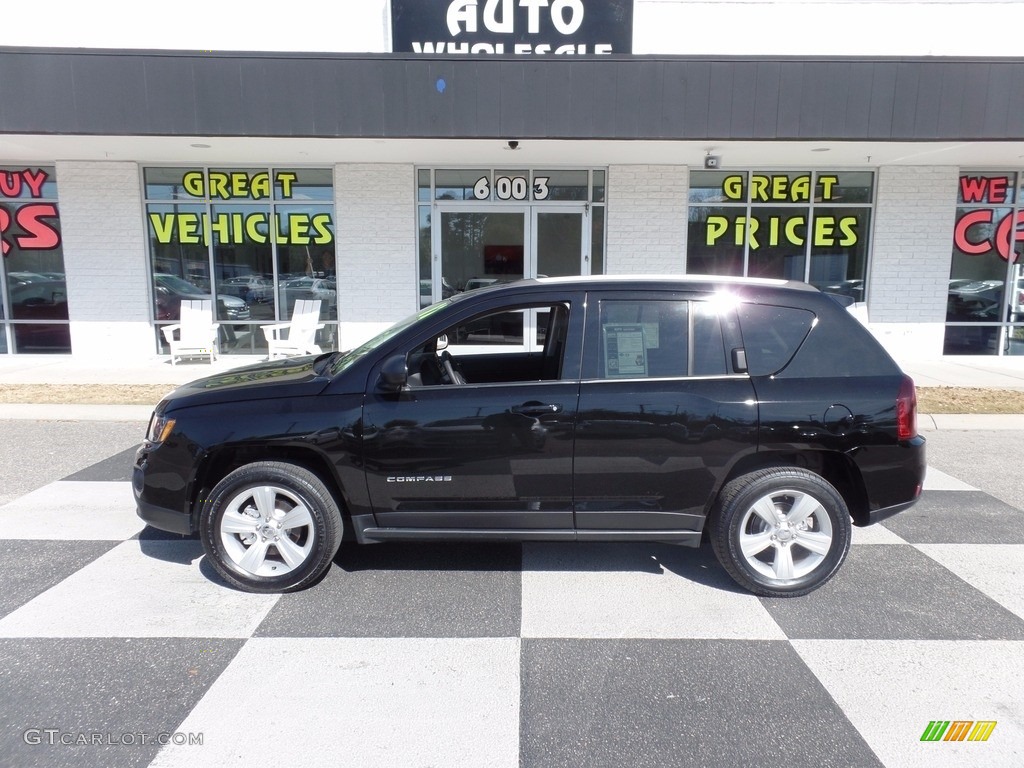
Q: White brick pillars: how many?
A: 4